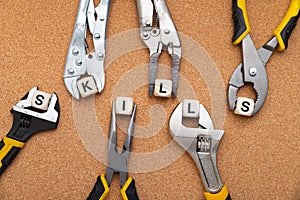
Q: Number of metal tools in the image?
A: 6